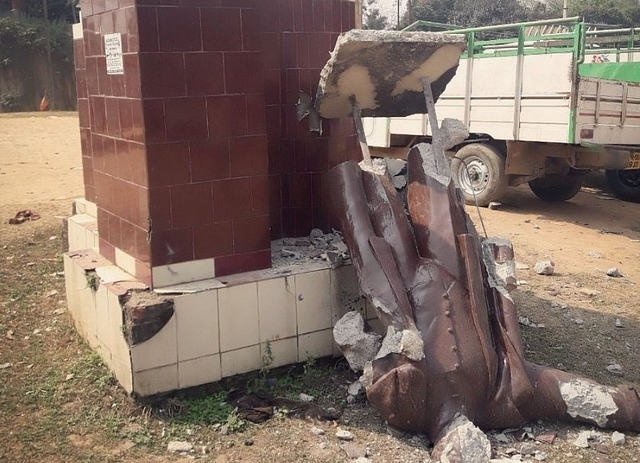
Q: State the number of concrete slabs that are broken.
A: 1